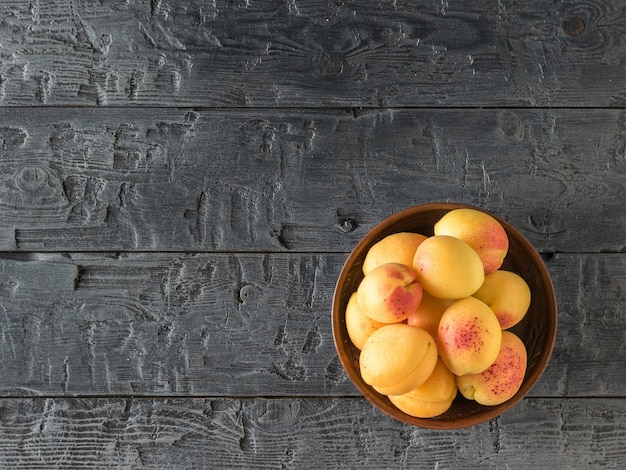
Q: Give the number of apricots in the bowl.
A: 11